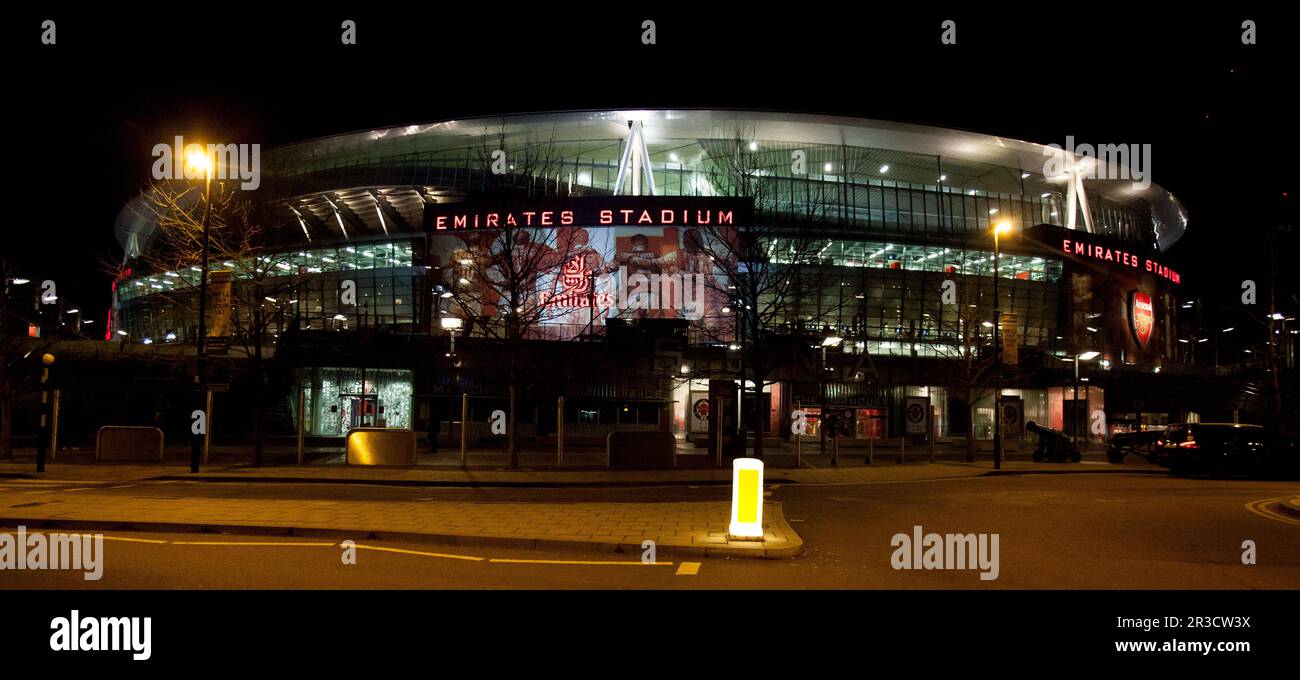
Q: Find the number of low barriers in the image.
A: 3